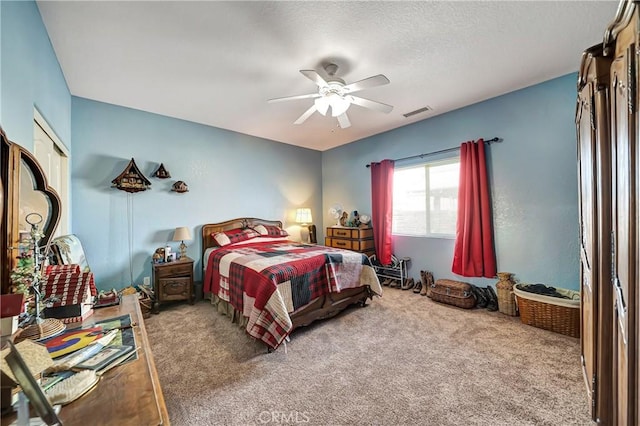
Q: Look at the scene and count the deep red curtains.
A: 2